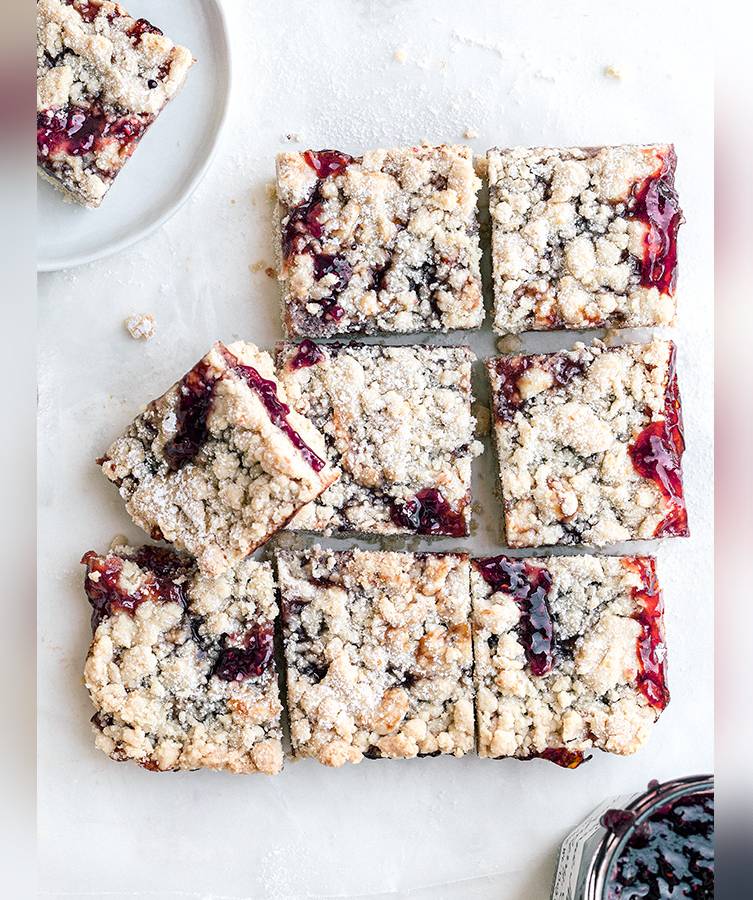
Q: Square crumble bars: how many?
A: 9